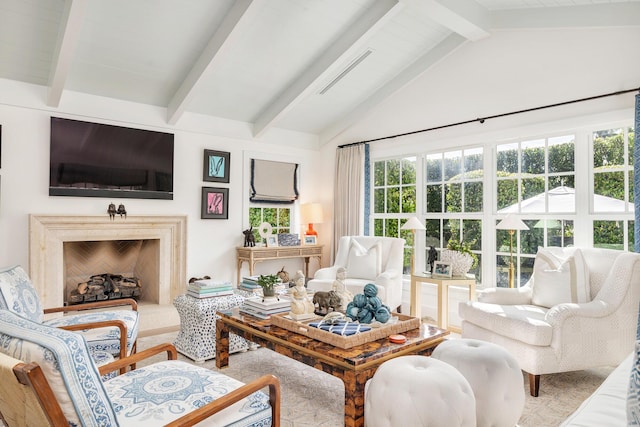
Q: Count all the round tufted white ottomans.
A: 2